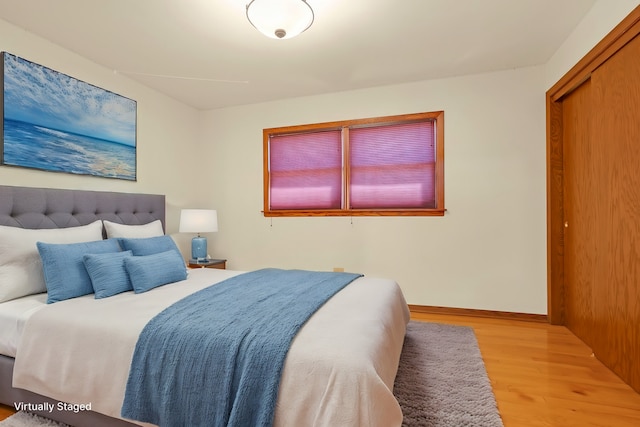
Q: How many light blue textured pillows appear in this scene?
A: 4